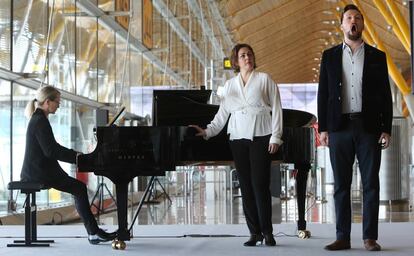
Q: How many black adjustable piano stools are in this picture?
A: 1